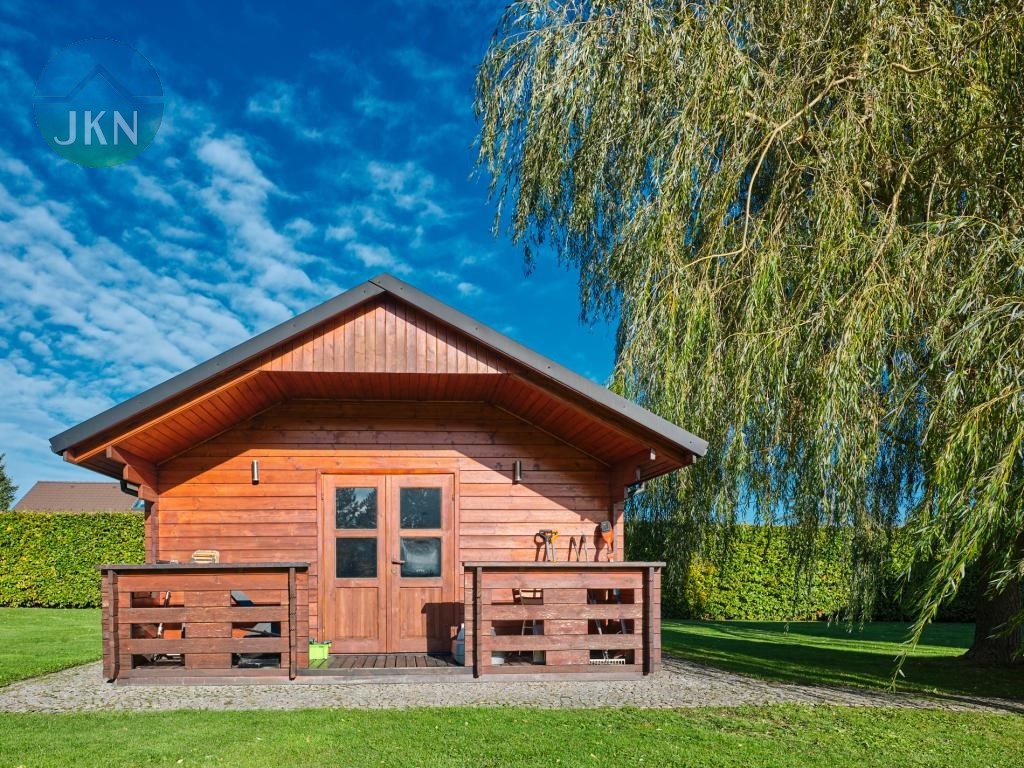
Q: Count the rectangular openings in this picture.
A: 12